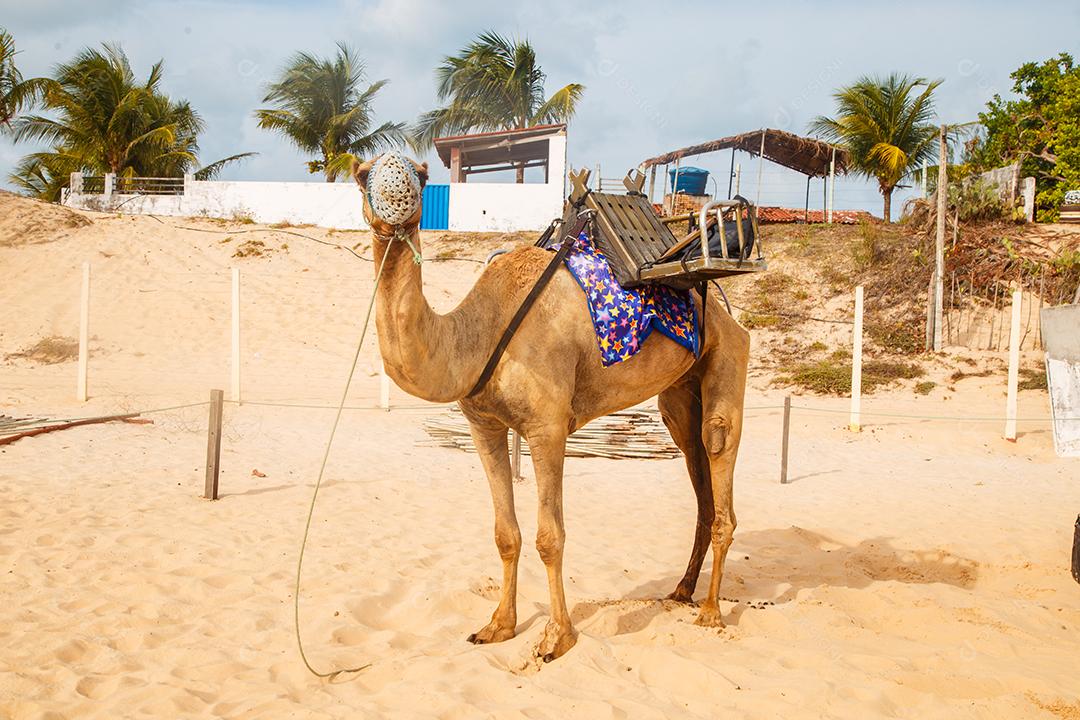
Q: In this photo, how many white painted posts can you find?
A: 5